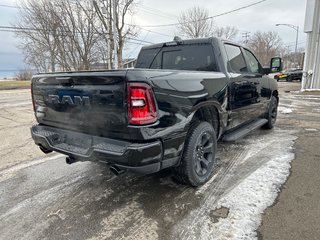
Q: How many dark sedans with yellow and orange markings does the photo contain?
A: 1